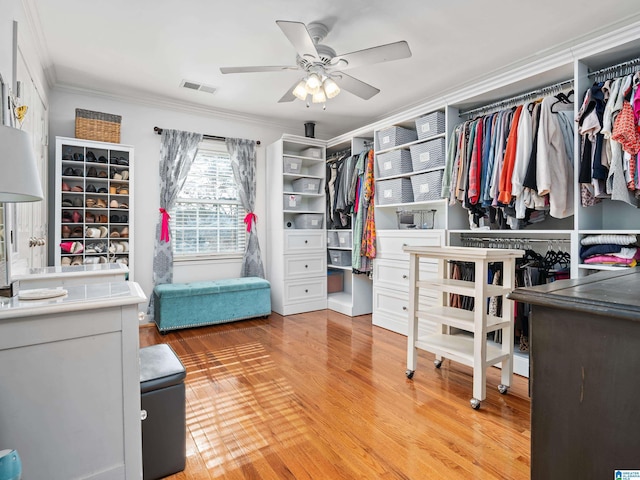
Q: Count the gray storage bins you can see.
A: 14